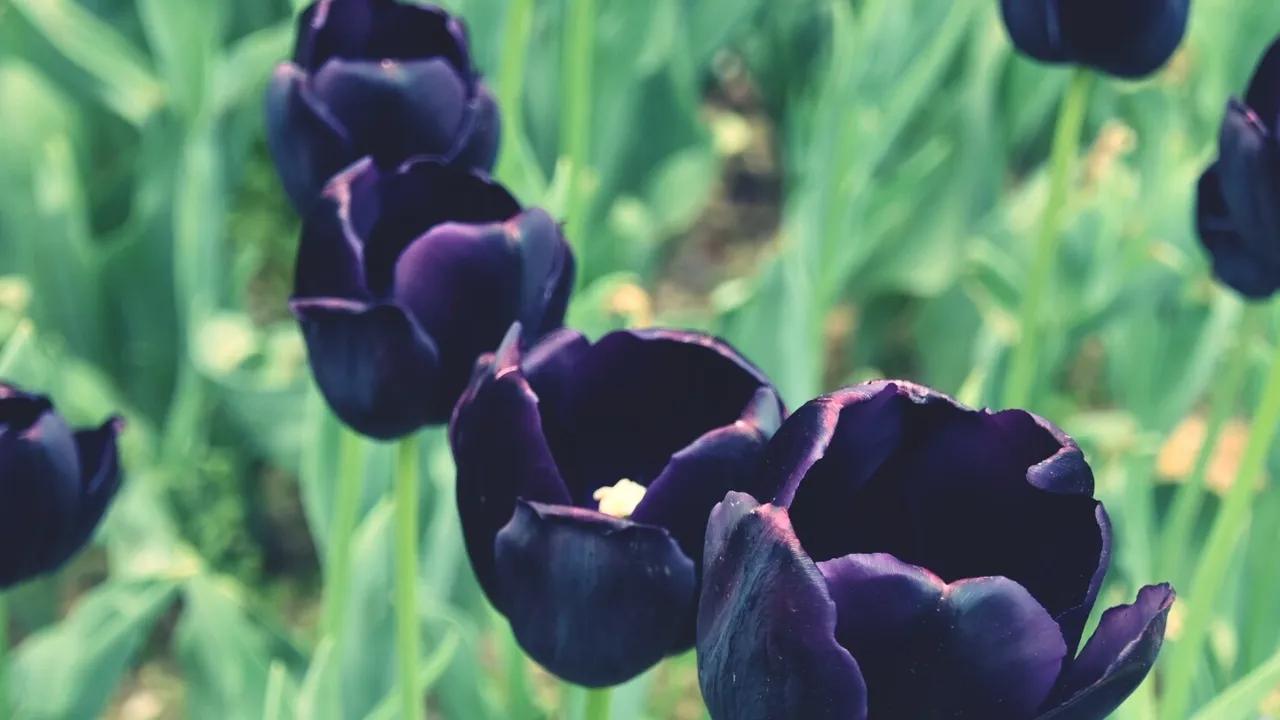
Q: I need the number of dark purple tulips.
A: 7